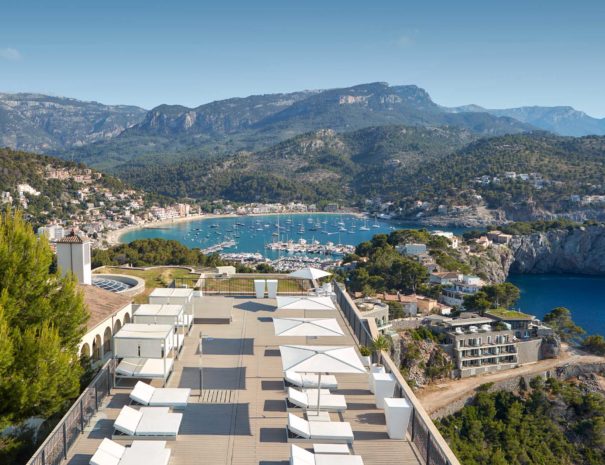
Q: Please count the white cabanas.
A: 3